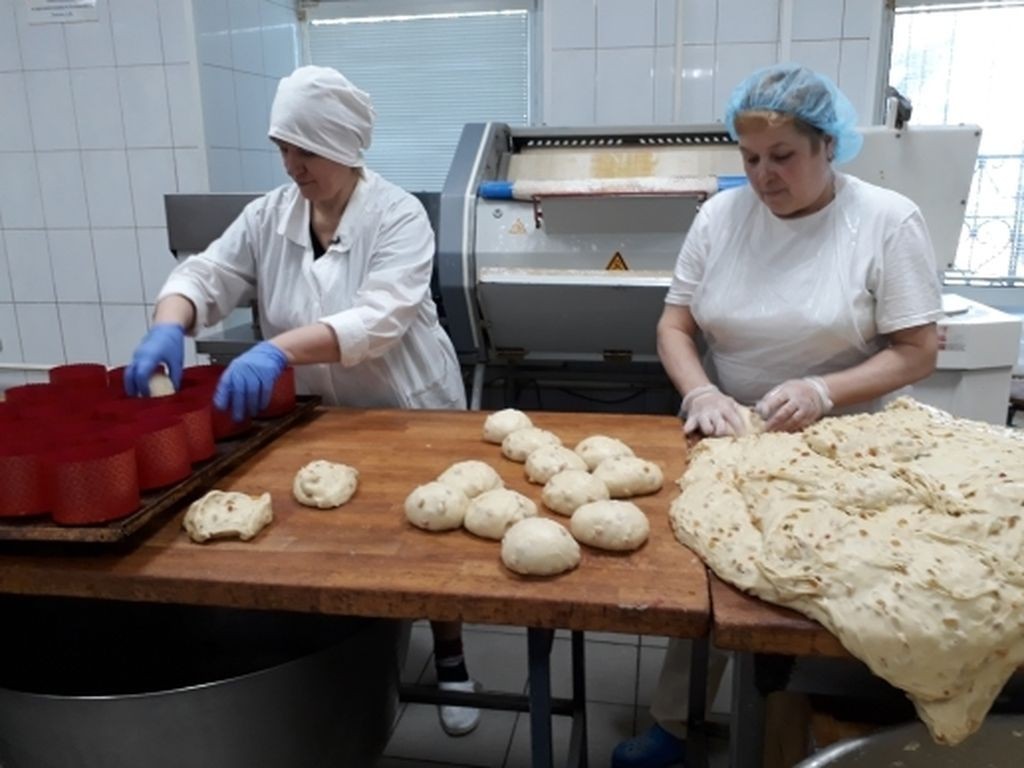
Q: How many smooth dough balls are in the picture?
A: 11